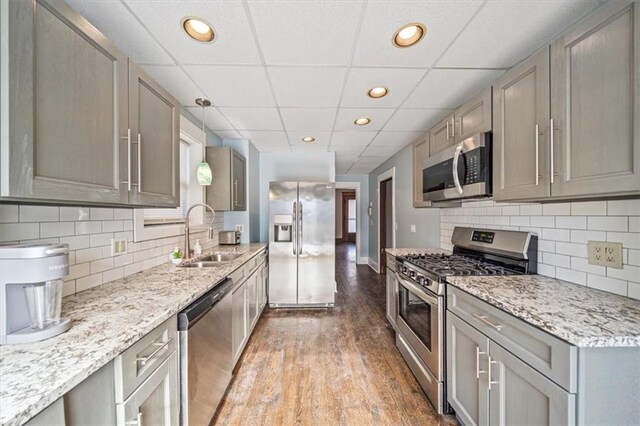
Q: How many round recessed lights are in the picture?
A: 5